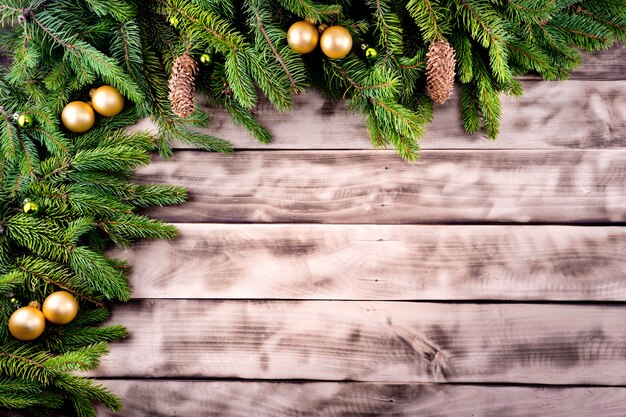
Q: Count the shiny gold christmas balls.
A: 6